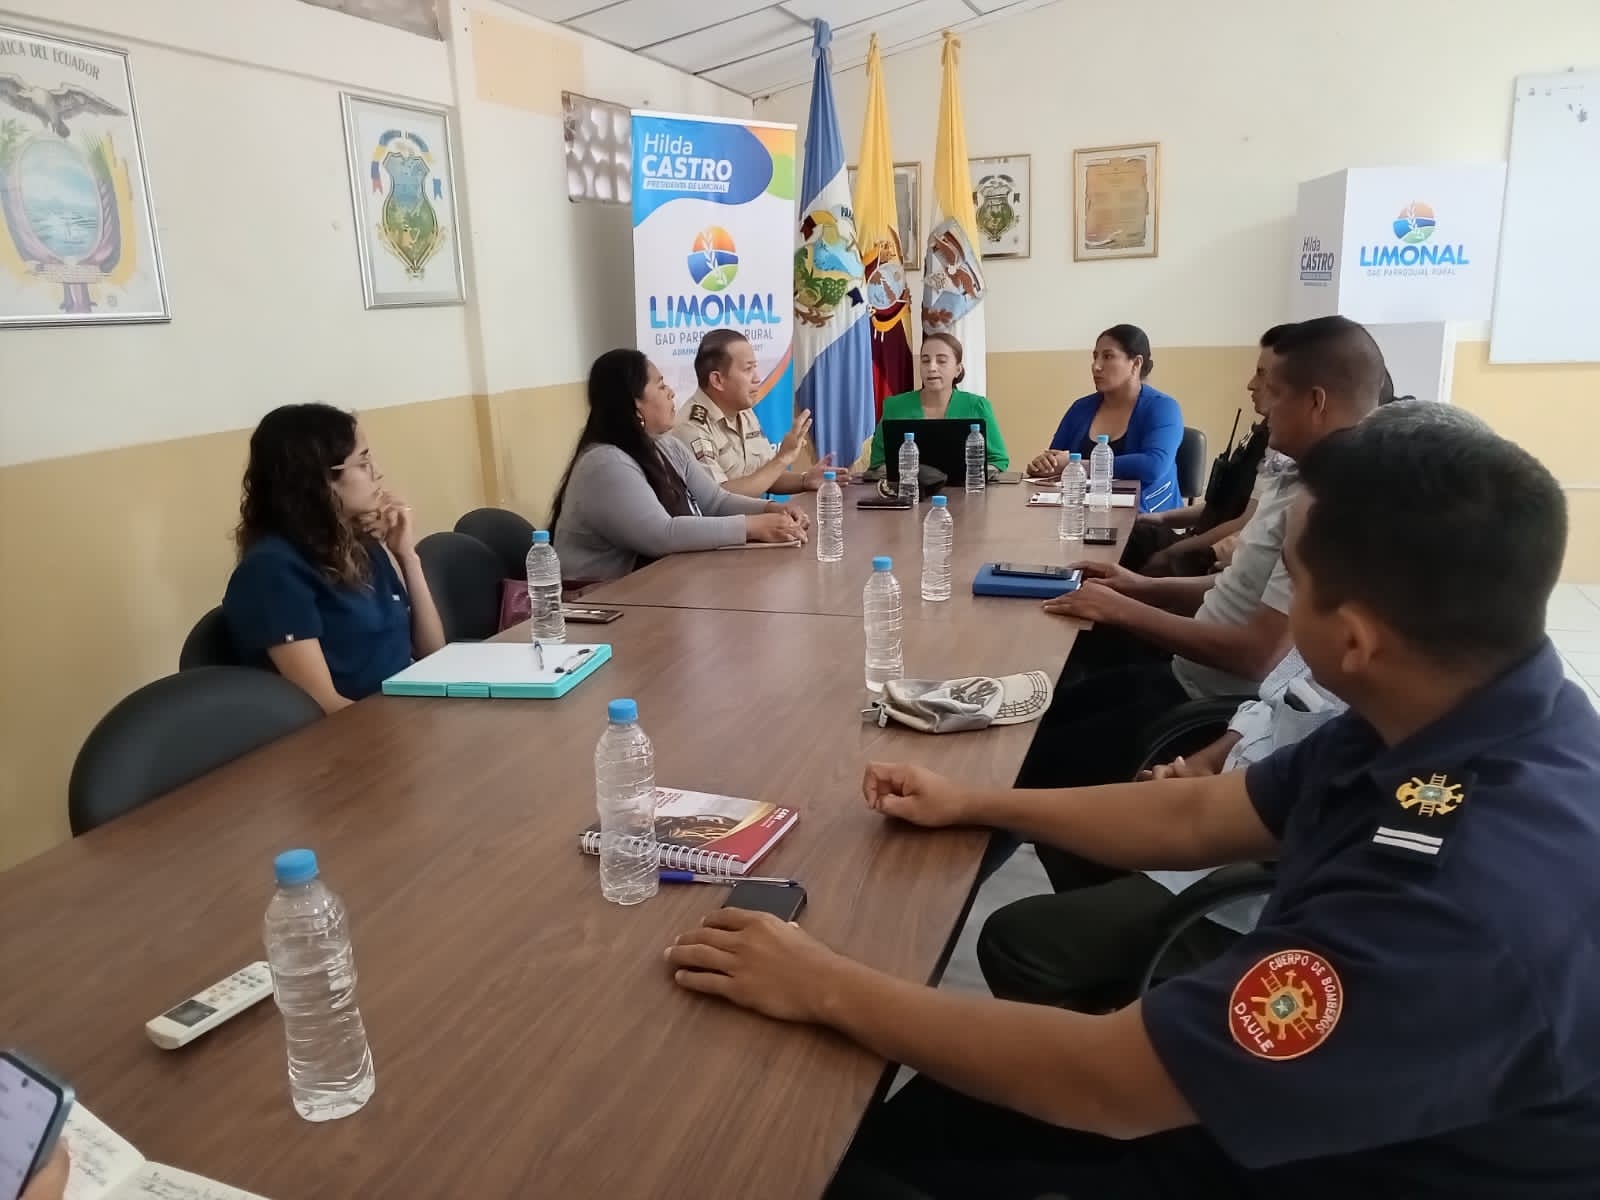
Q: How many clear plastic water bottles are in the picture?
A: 10